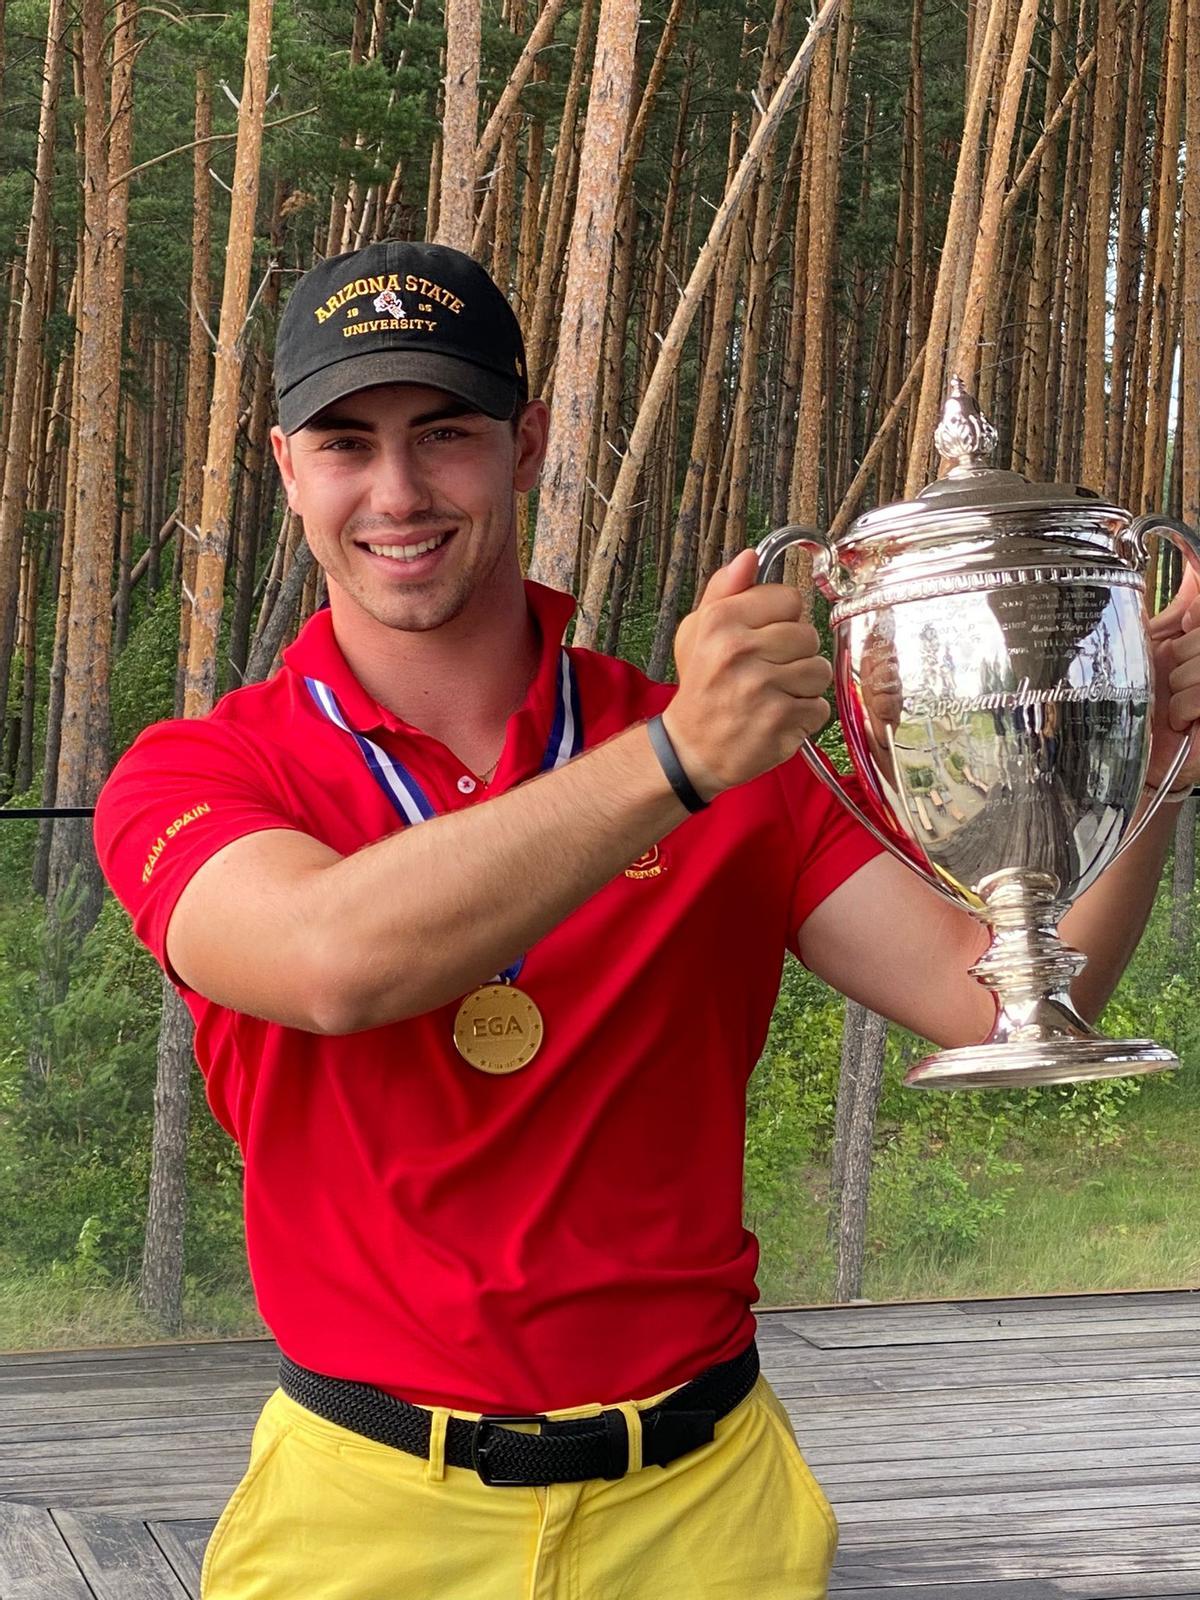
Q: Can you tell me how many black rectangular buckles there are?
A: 1